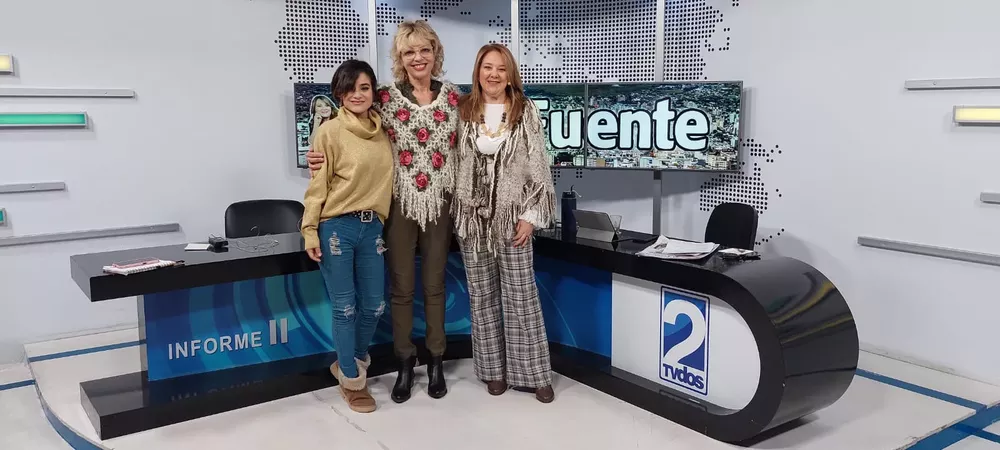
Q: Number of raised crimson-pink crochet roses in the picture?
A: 10